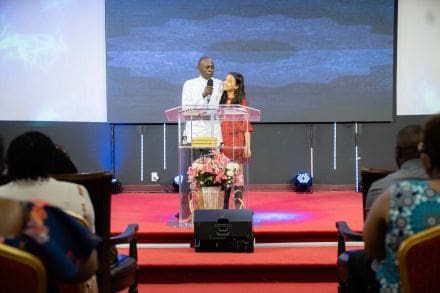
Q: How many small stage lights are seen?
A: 3